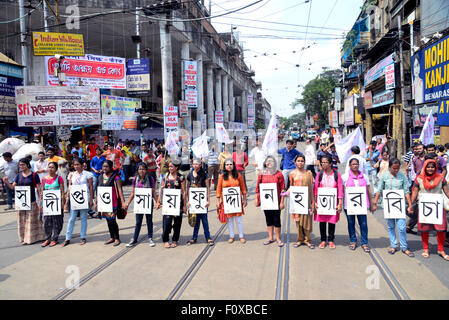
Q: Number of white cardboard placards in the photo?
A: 14